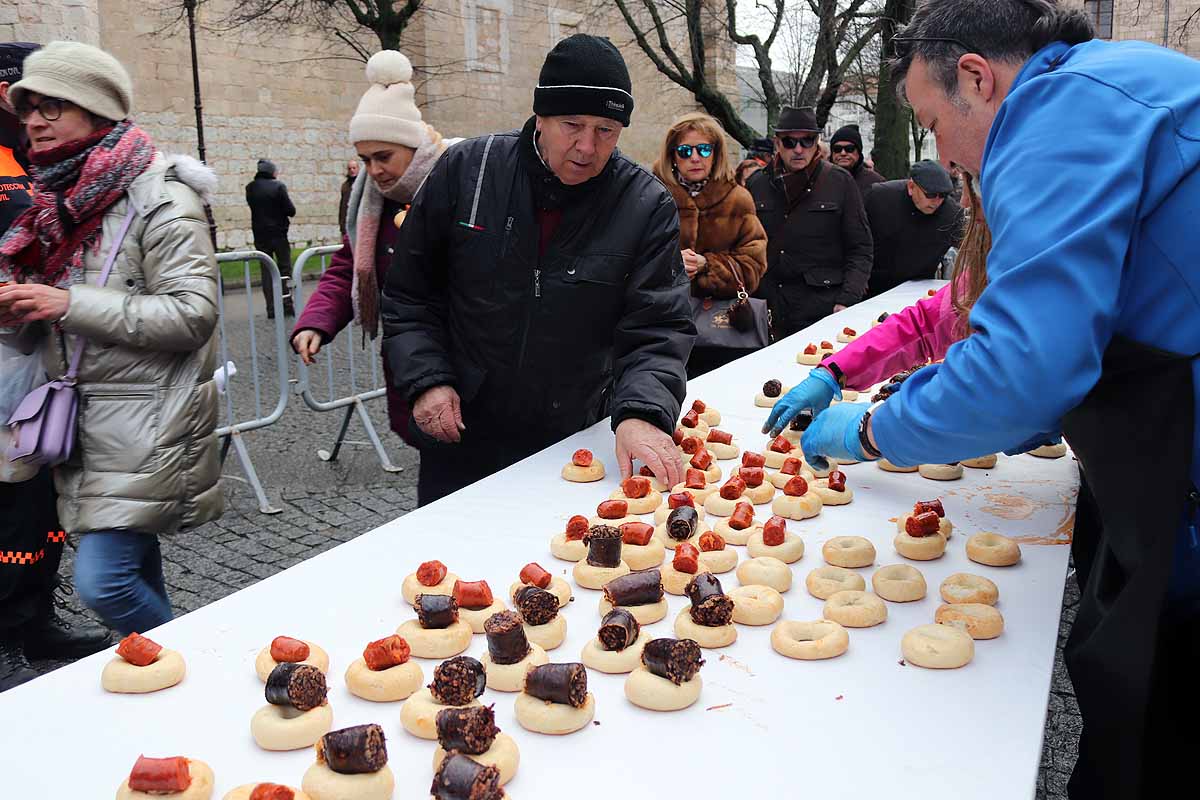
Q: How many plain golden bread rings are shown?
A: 11